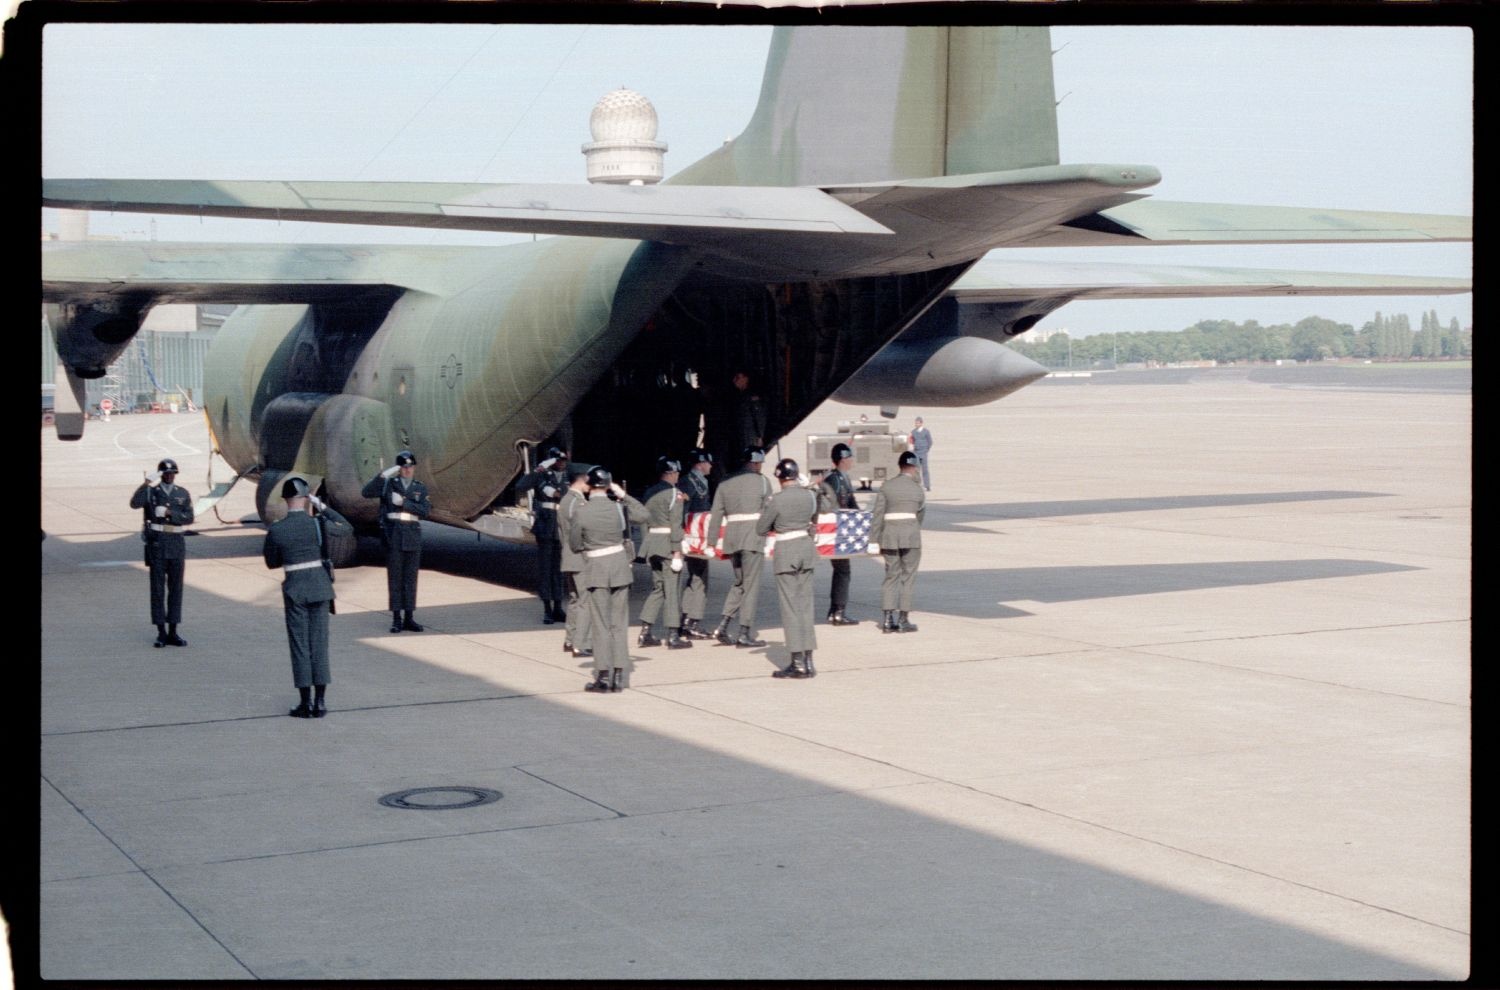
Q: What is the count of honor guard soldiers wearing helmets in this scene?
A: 11